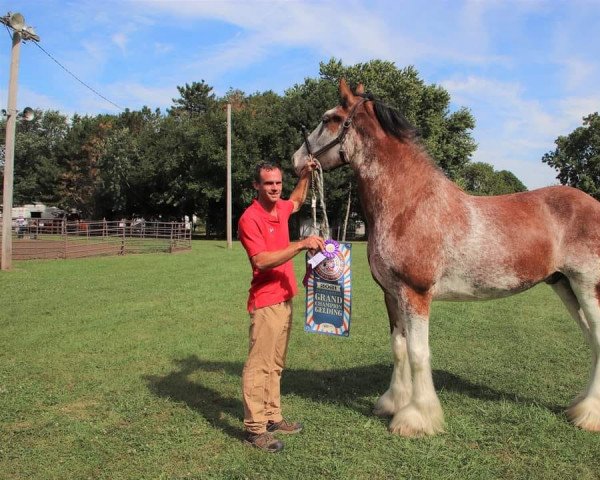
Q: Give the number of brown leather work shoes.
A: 2